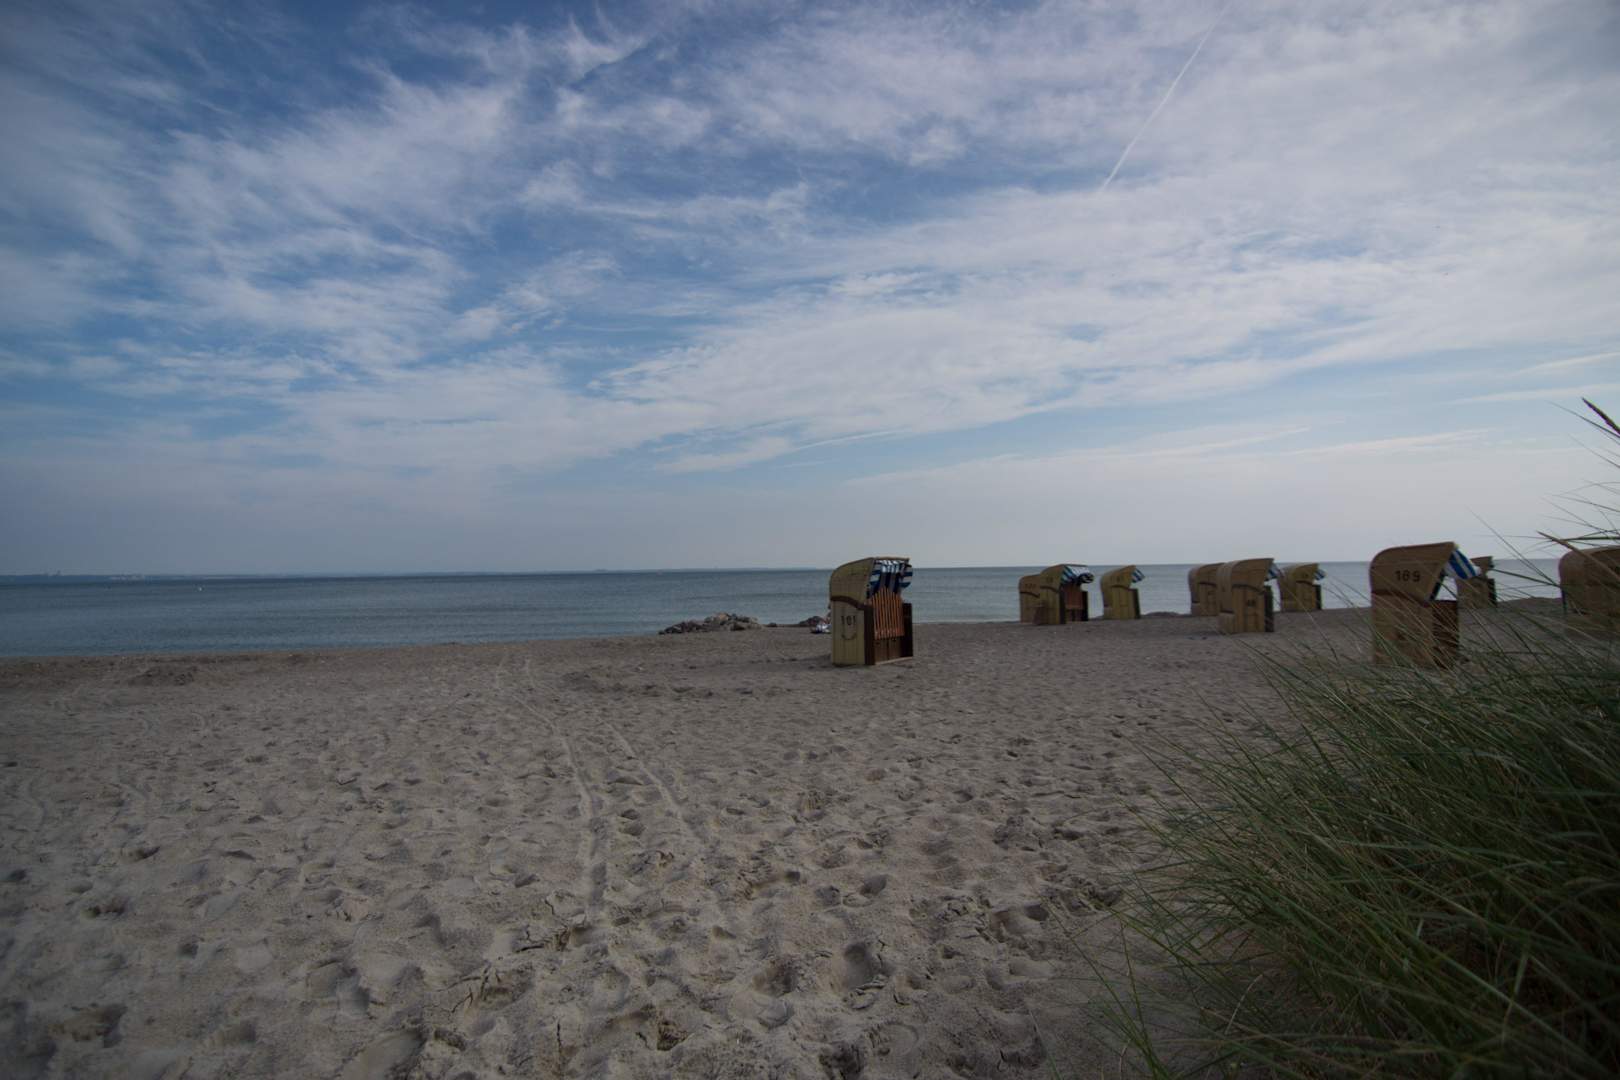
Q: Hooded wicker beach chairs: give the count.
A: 10